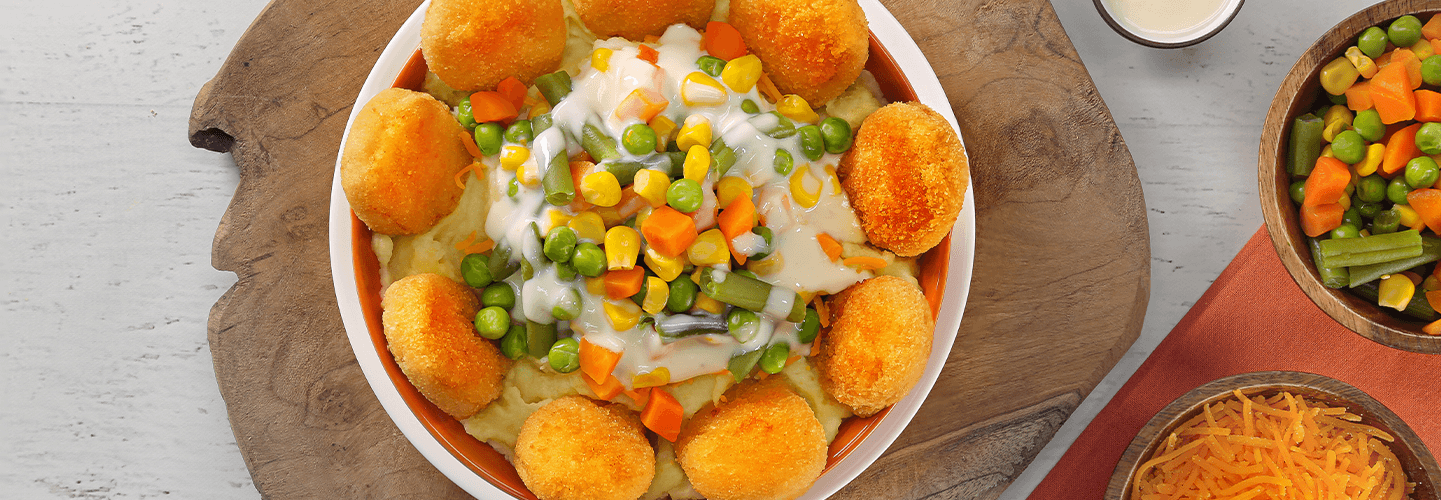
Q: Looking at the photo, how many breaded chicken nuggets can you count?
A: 9